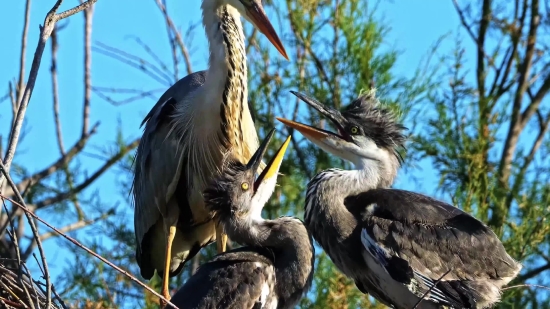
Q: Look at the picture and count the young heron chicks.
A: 2